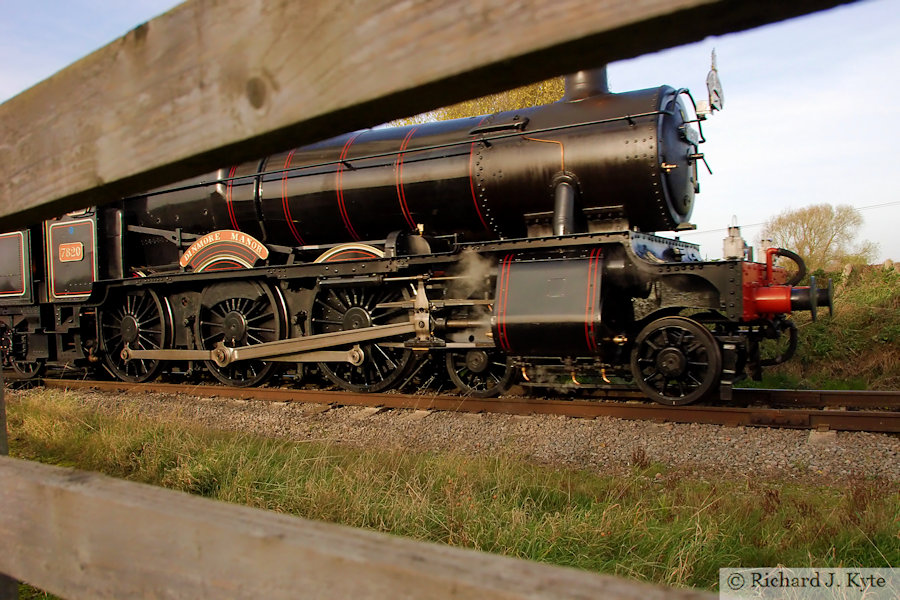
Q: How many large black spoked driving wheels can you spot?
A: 3